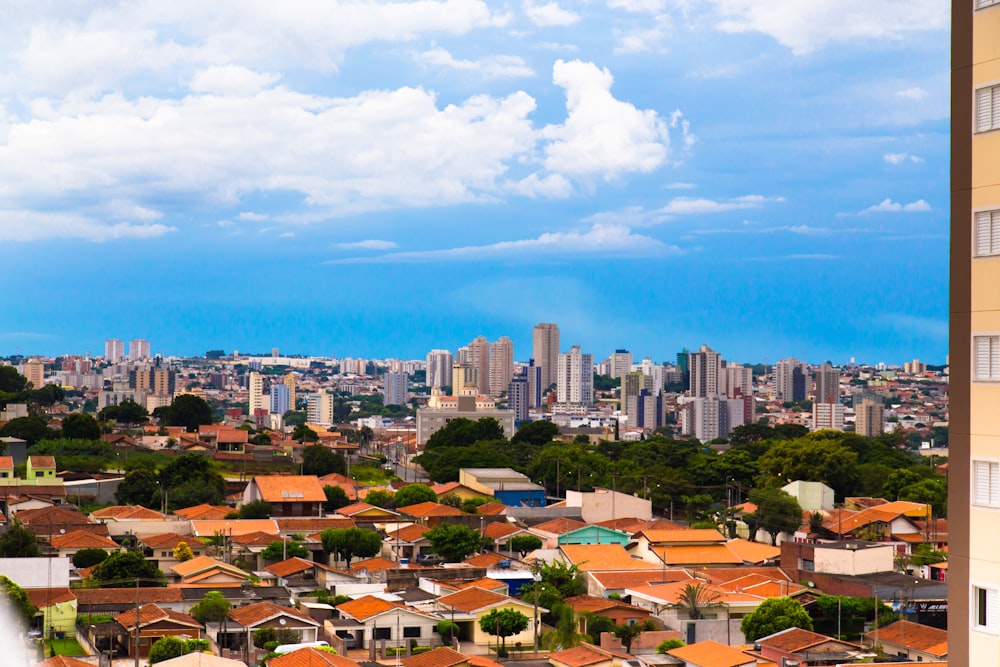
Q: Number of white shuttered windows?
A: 6